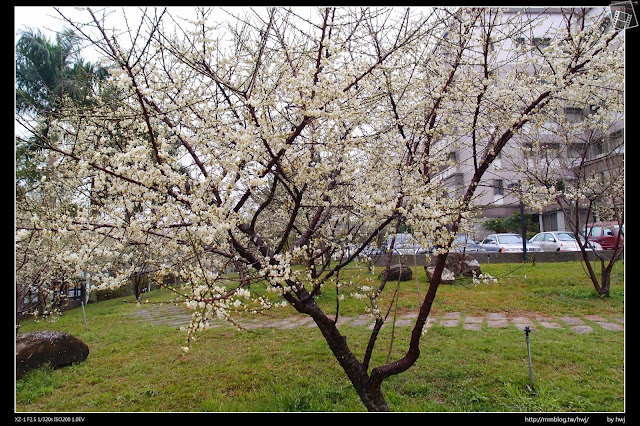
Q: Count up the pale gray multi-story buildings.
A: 1